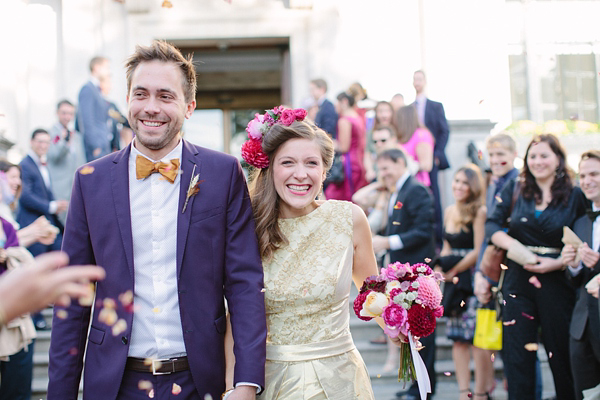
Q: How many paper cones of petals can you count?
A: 3